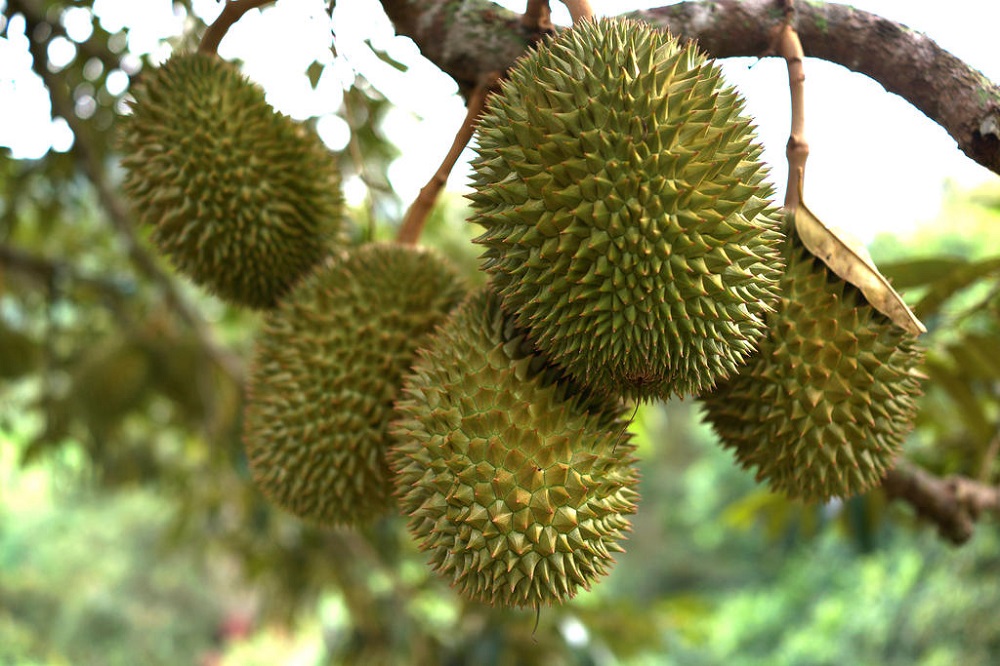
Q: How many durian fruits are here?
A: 5